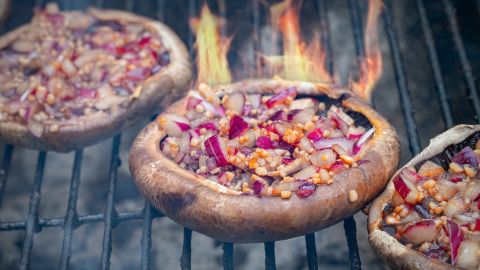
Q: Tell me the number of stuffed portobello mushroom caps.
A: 3